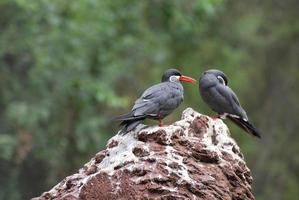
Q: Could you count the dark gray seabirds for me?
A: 2